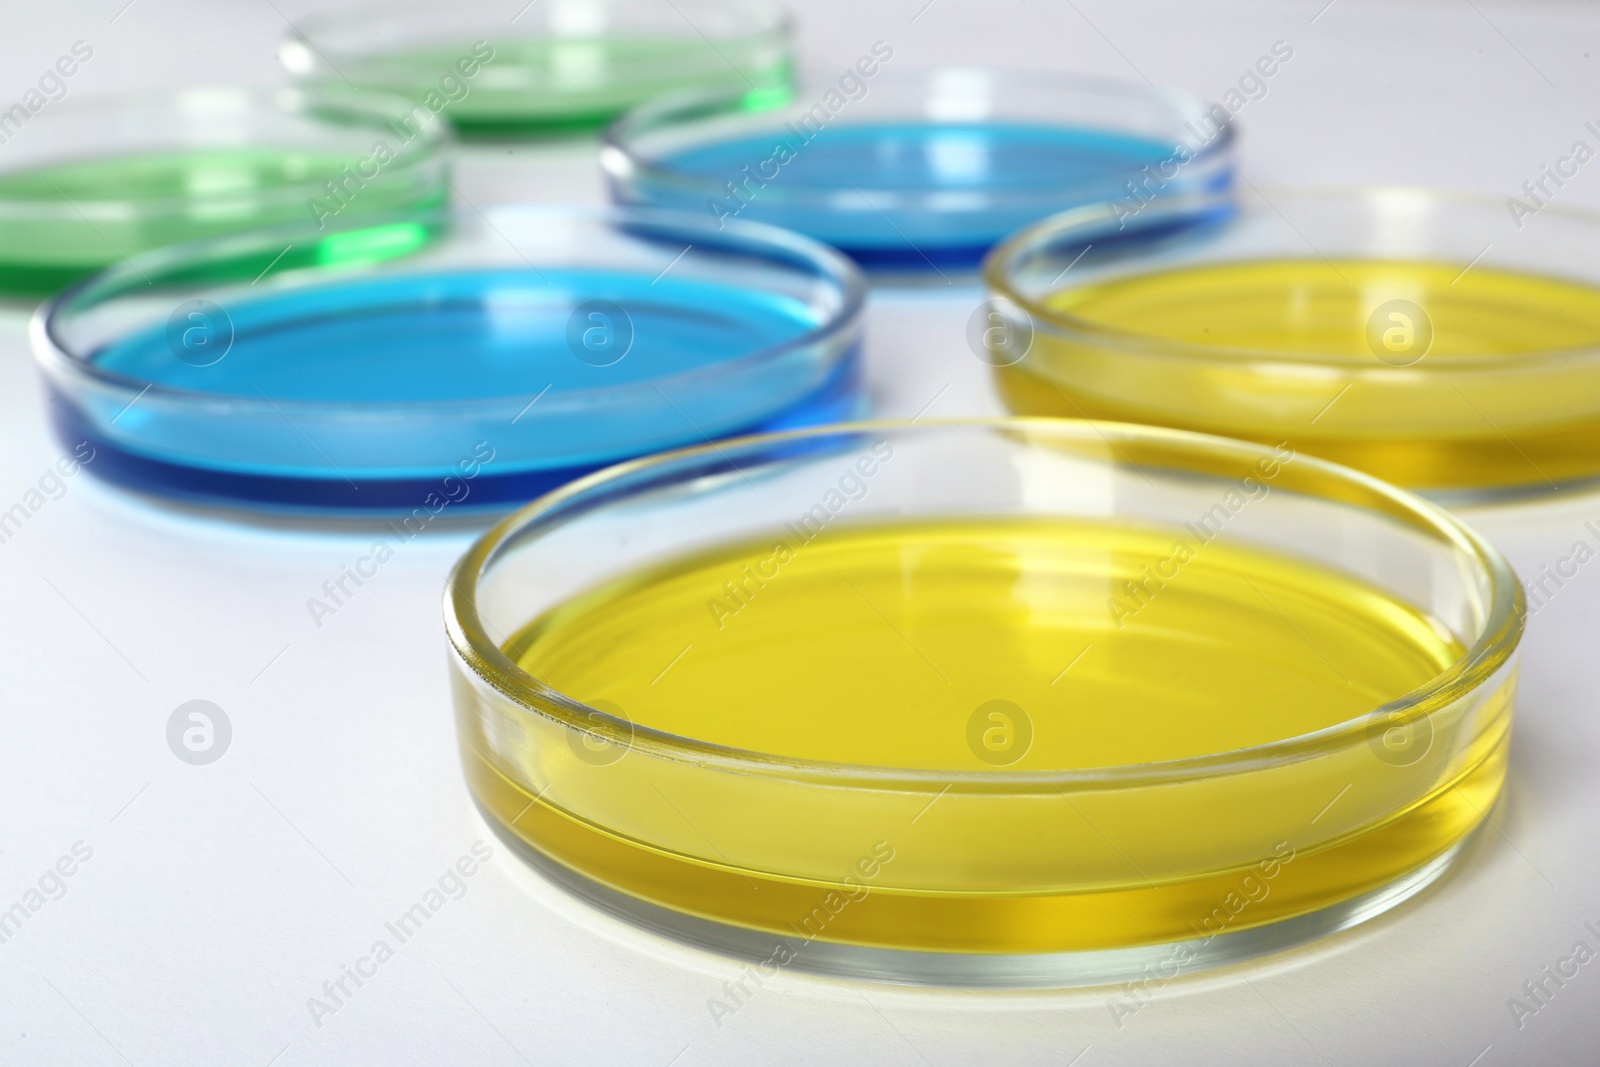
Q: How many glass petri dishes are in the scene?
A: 6